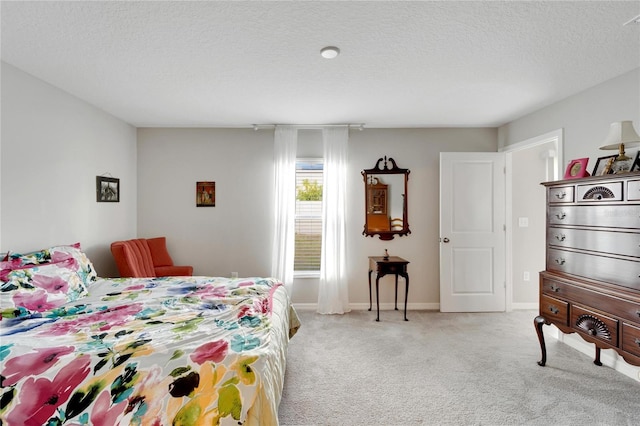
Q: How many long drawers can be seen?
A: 4